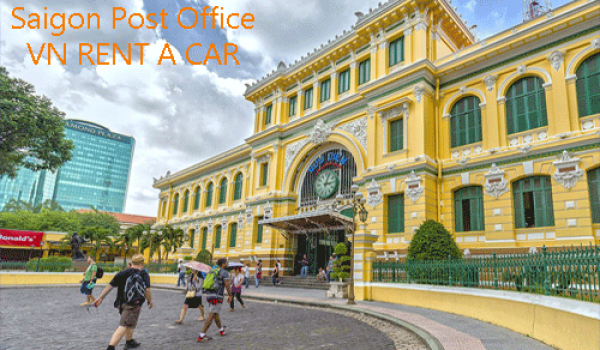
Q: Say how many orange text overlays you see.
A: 2